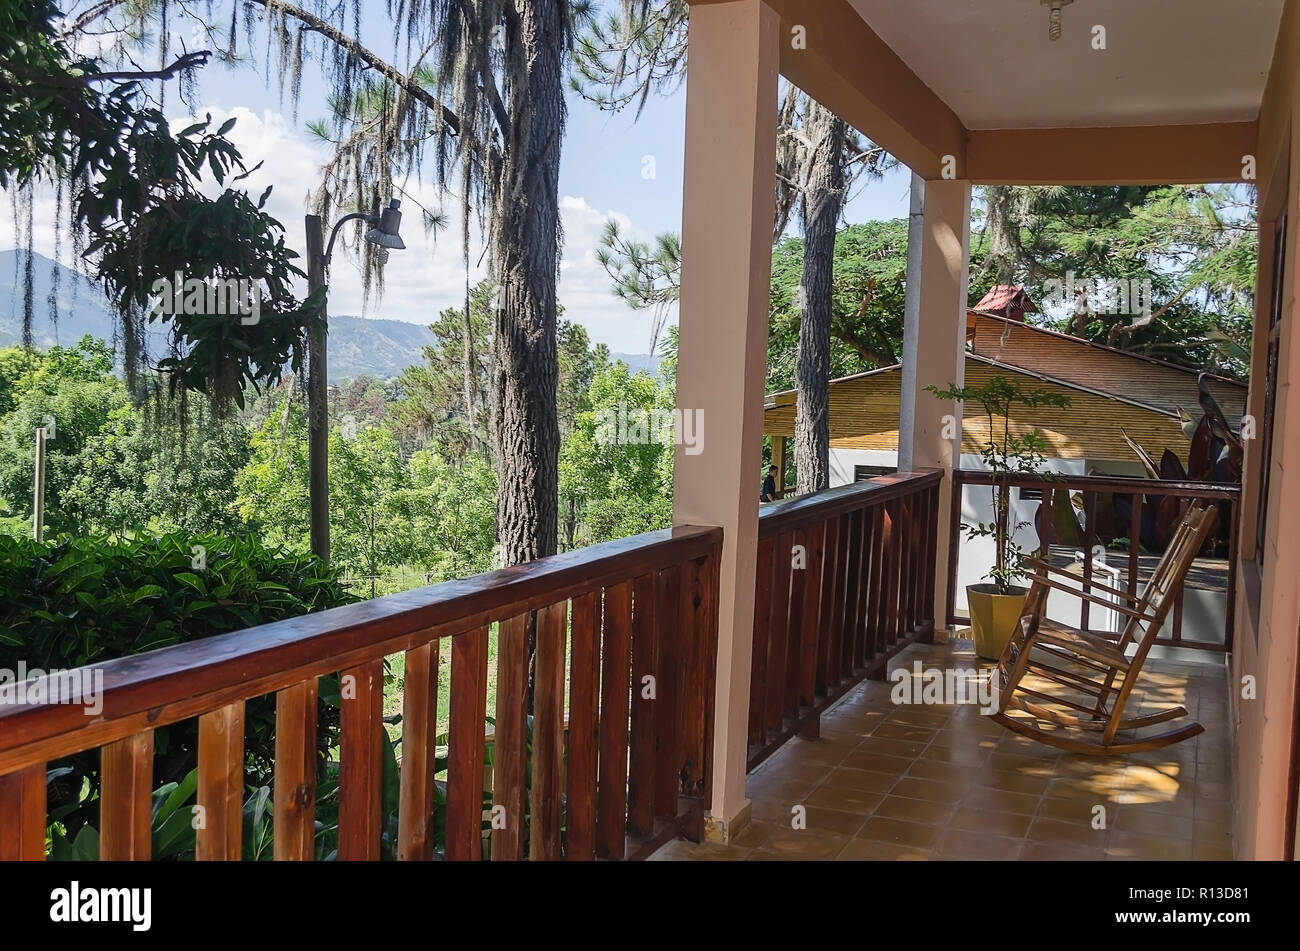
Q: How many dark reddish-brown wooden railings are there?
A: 3